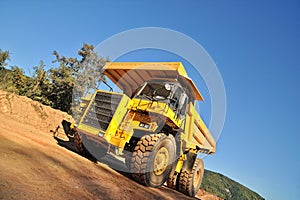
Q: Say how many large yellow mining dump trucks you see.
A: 1